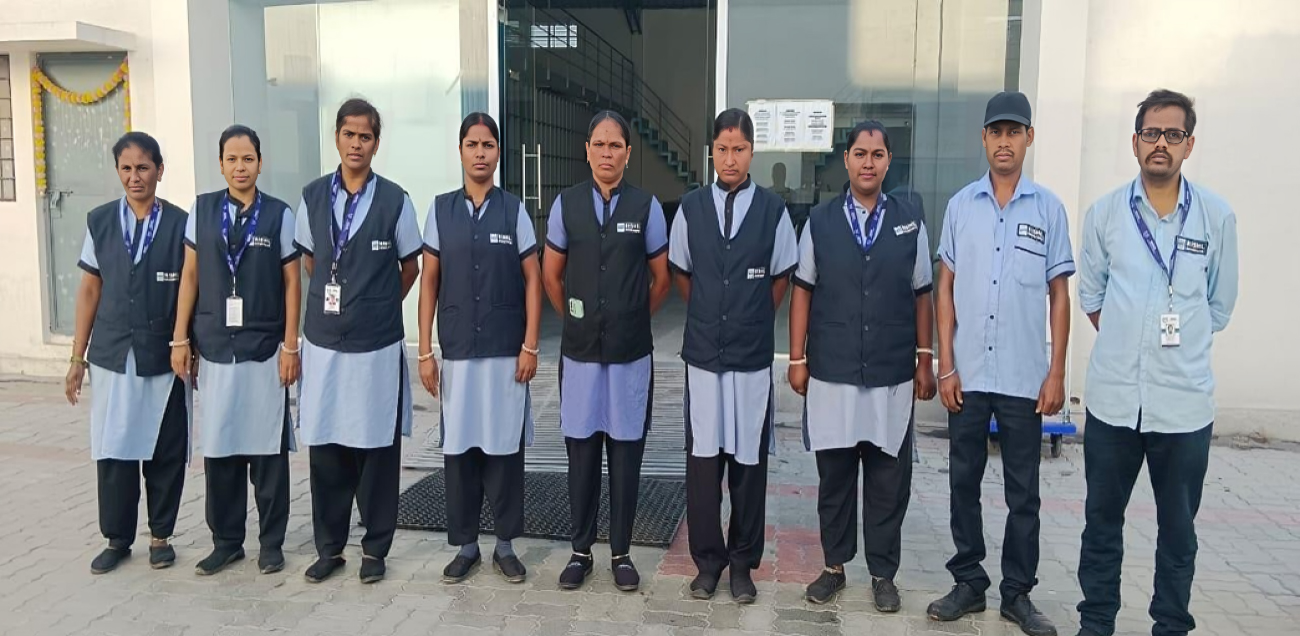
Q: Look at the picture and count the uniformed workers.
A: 9